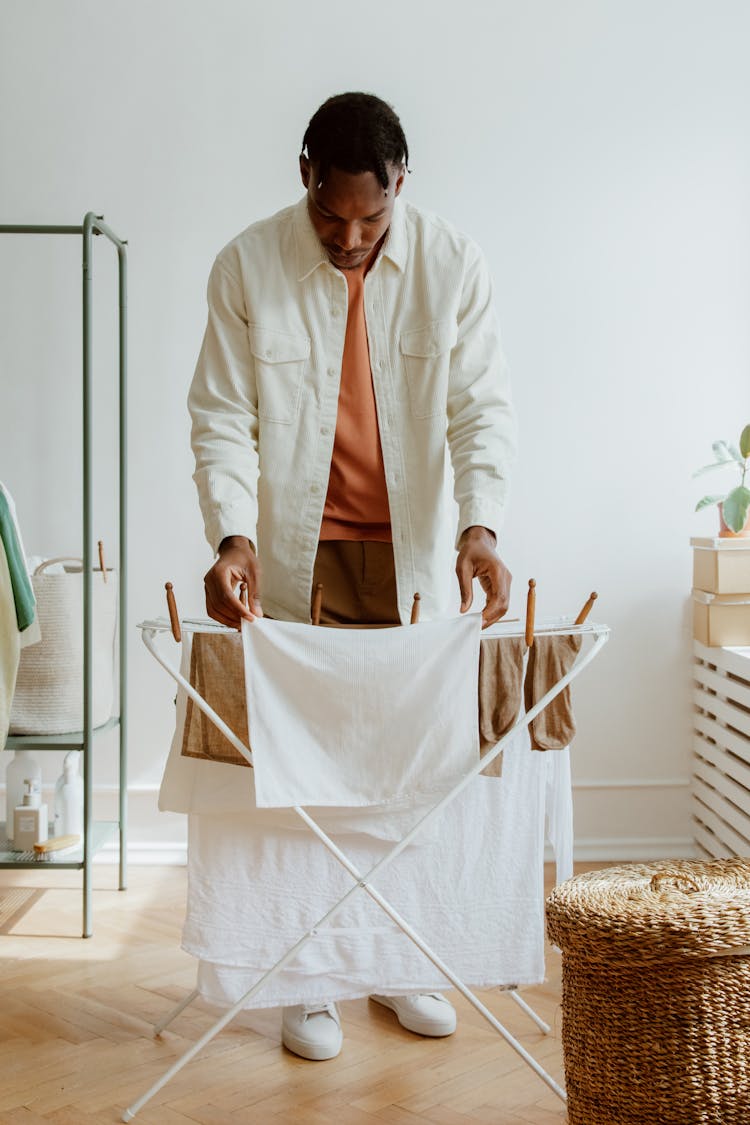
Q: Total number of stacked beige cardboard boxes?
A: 2